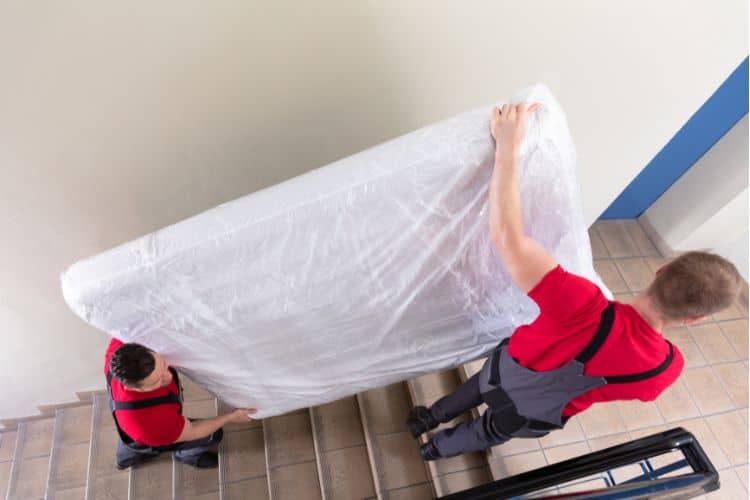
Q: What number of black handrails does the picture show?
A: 1